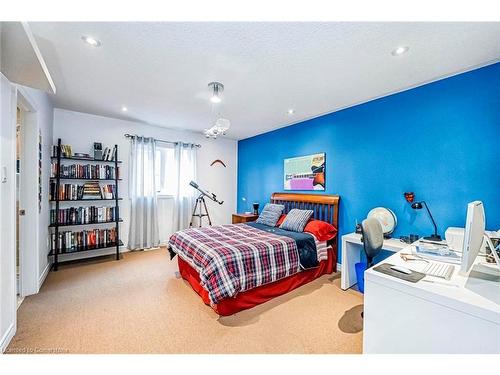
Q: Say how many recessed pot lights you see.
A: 4